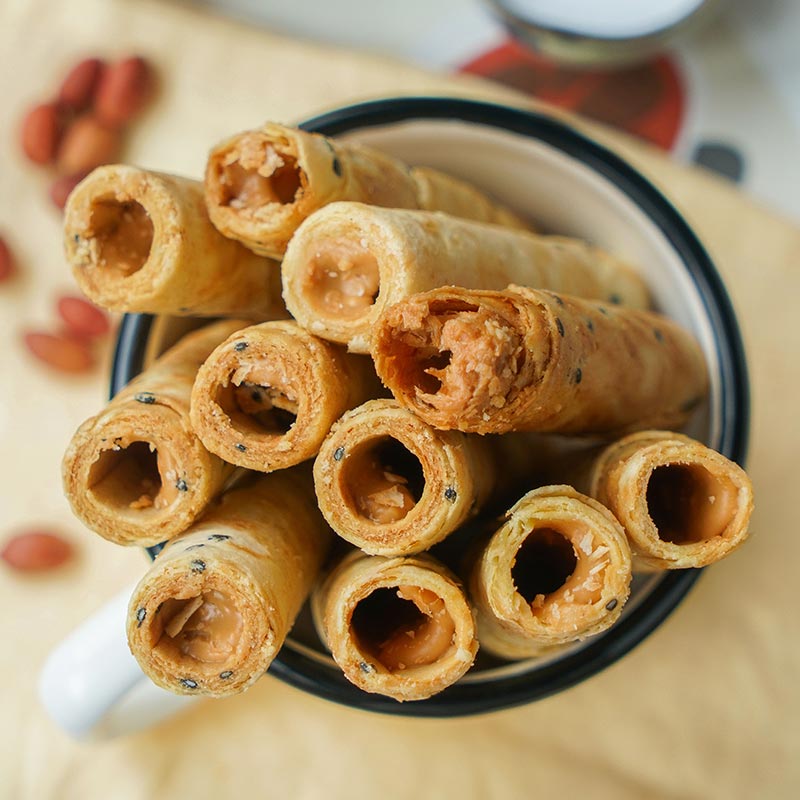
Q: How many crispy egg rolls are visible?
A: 11